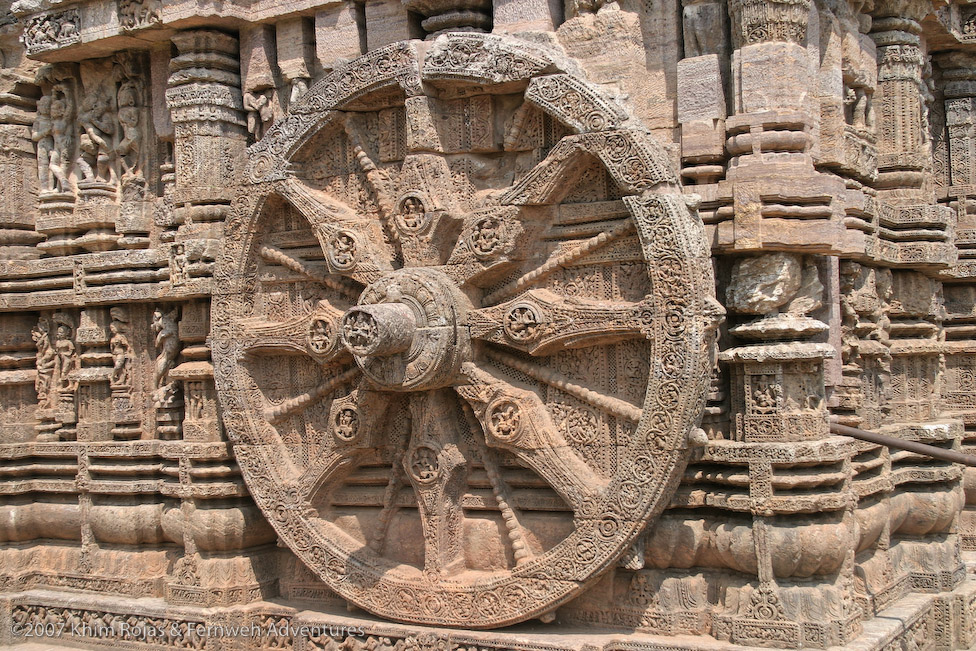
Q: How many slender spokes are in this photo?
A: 8